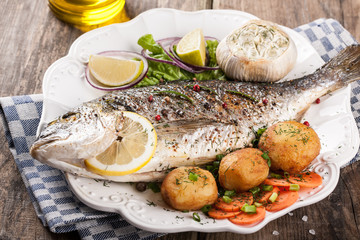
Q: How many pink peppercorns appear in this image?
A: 7